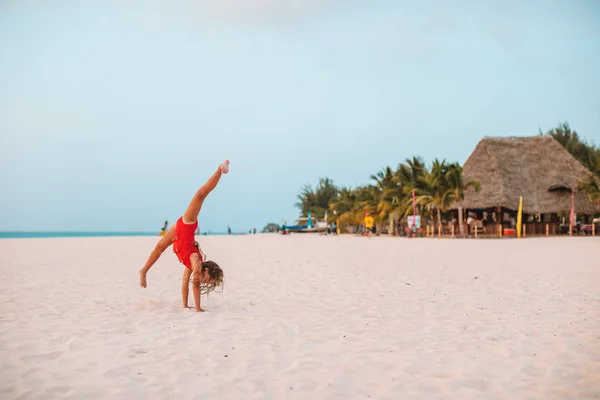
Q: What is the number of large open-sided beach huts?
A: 1